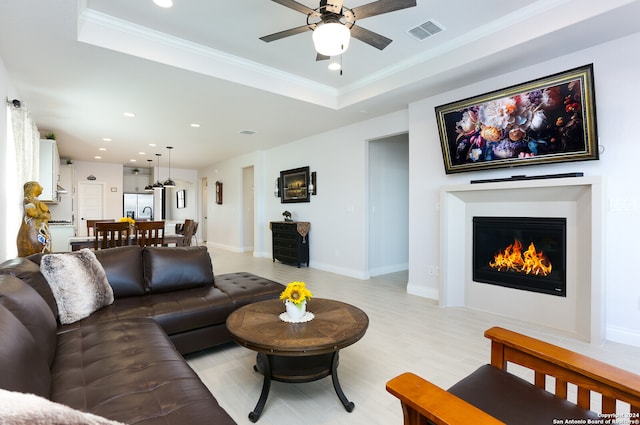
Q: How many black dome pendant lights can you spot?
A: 3